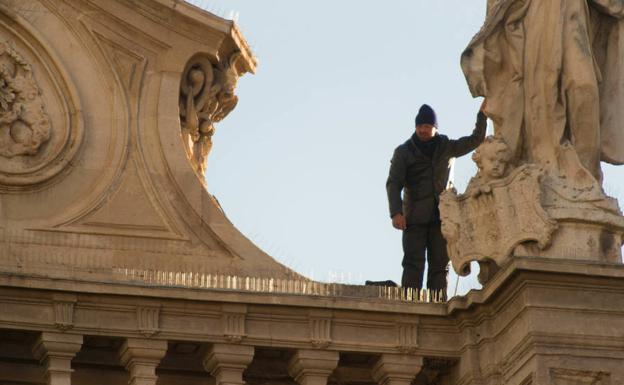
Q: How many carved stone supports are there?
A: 5